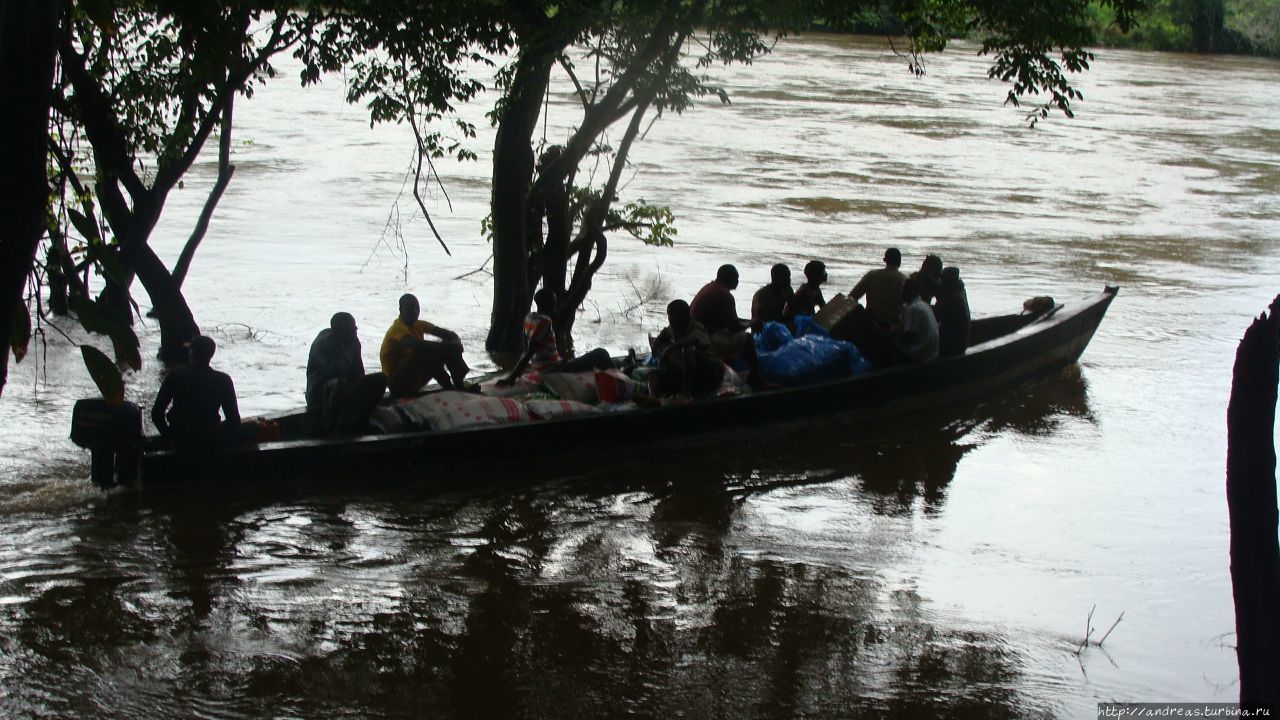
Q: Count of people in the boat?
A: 12